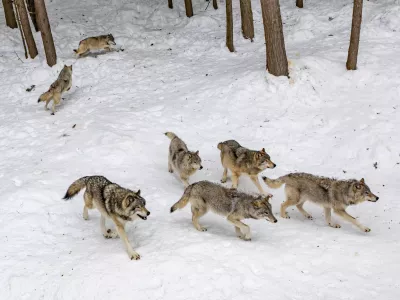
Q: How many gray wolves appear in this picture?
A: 7